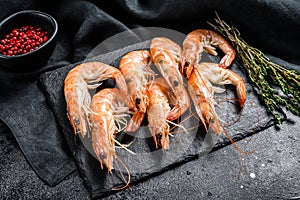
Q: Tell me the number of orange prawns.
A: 7